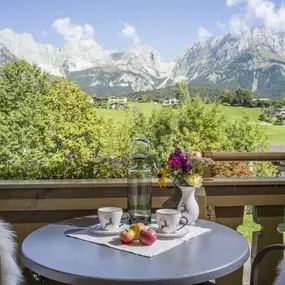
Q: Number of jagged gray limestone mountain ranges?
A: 1